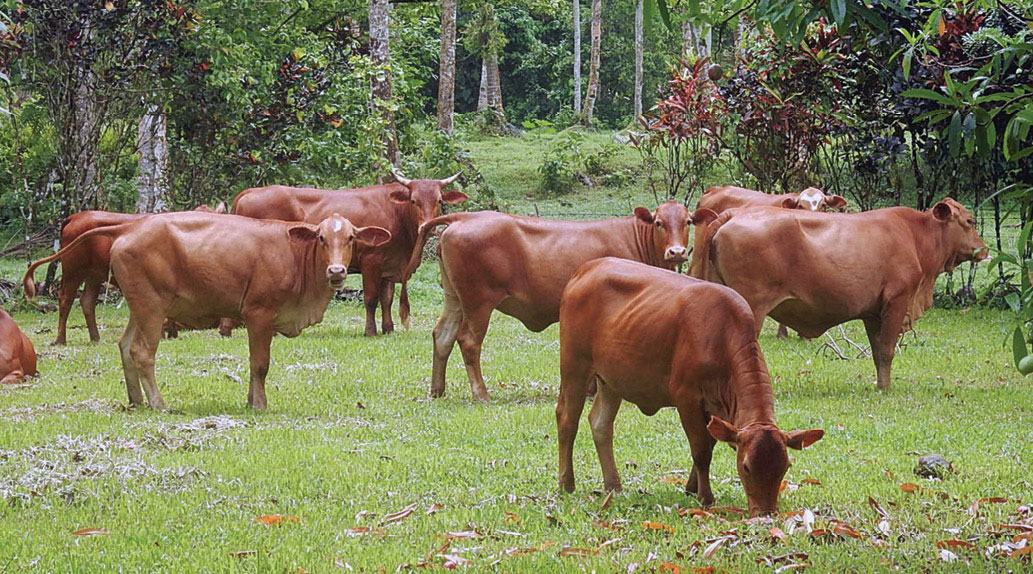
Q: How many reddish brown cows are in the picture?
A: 8